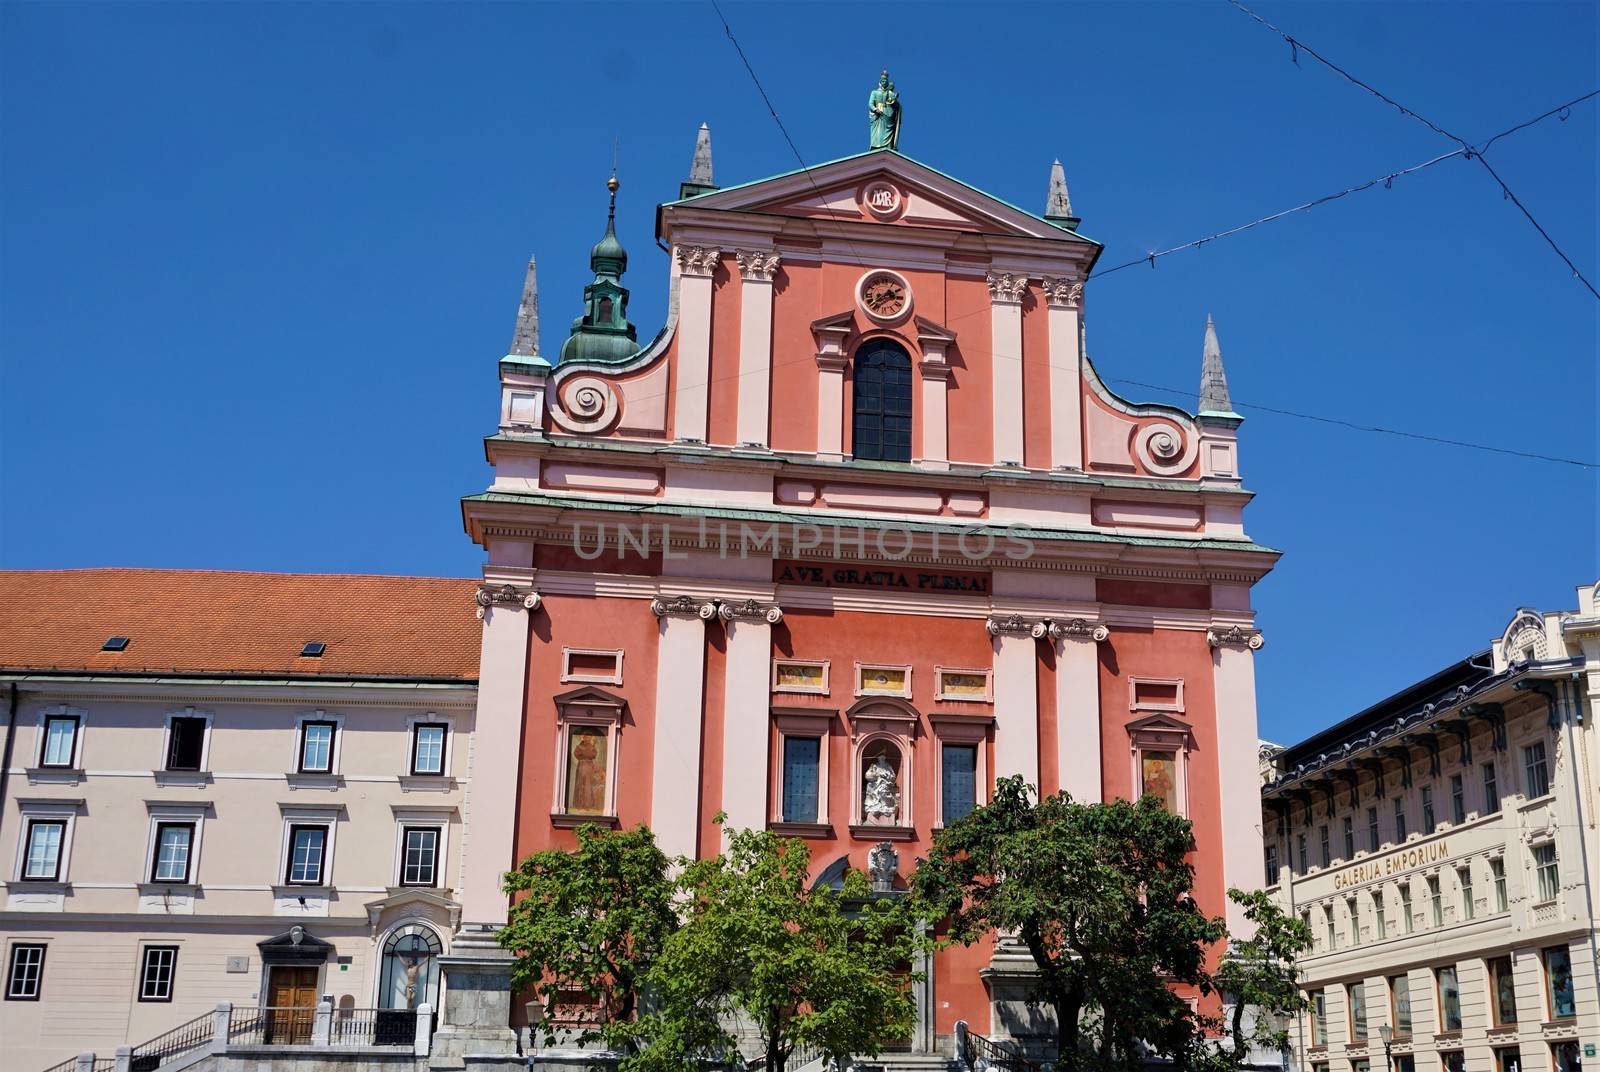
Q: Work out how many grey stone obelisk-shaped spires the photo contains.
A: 4